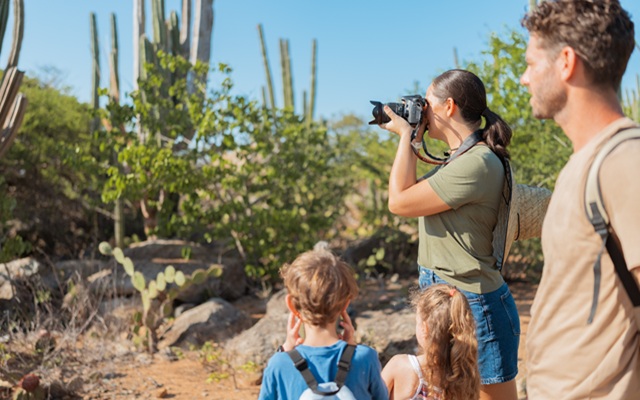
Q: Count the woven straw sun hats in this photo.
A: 1